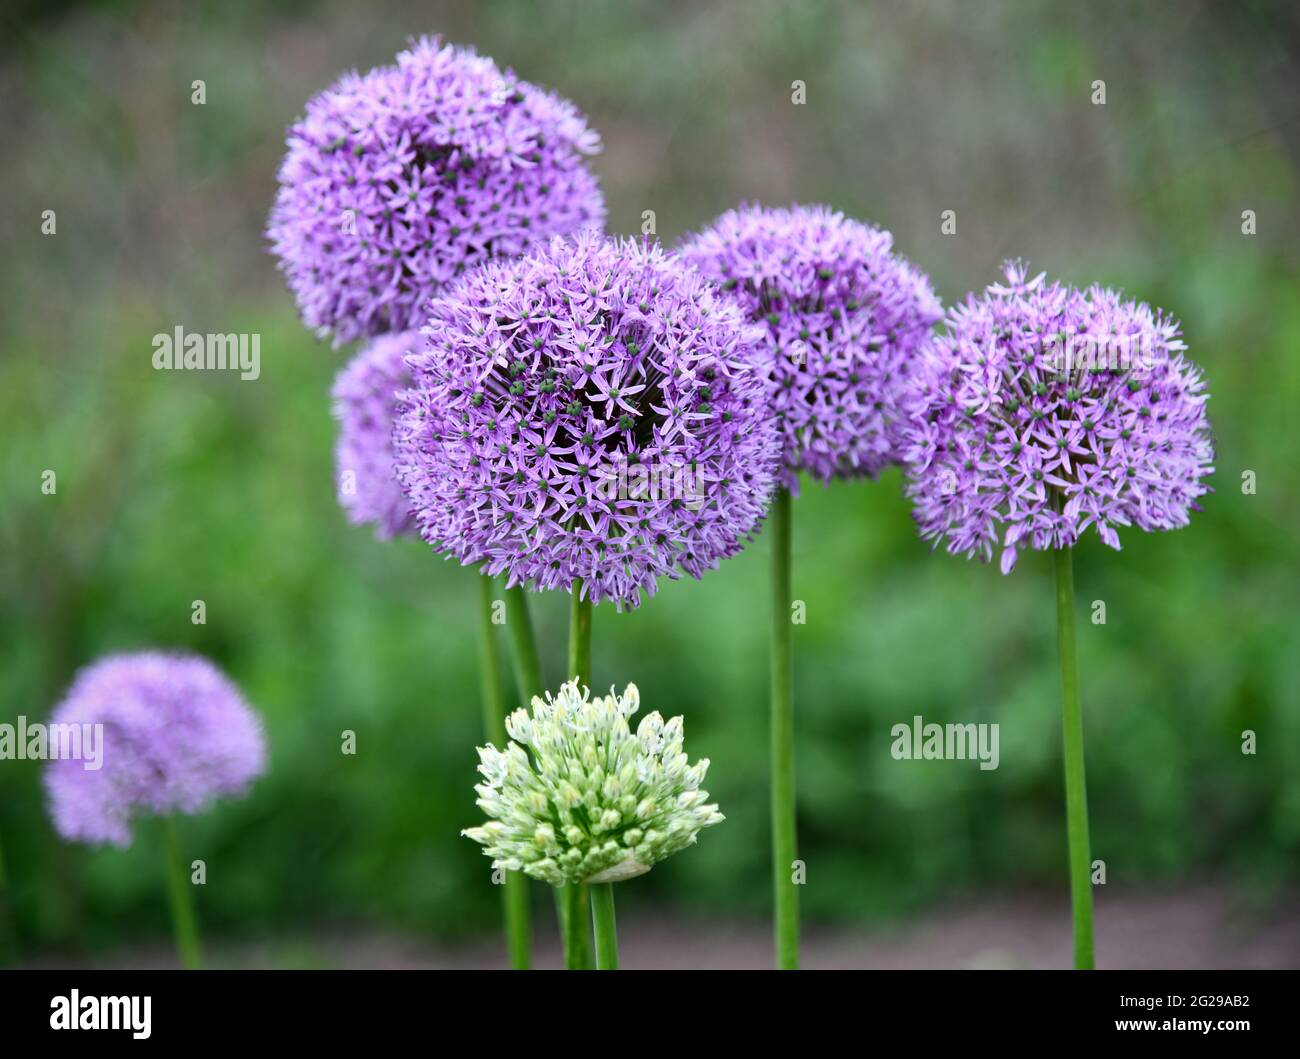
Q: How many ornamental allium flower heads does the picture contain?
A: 7